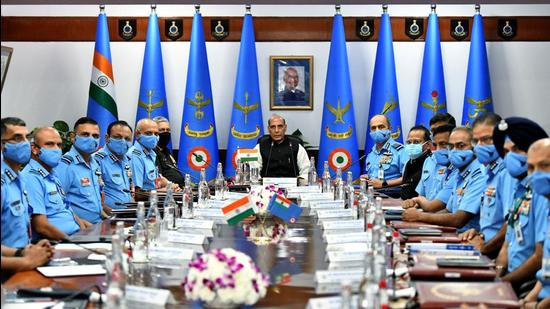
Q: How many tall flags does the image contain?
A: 8